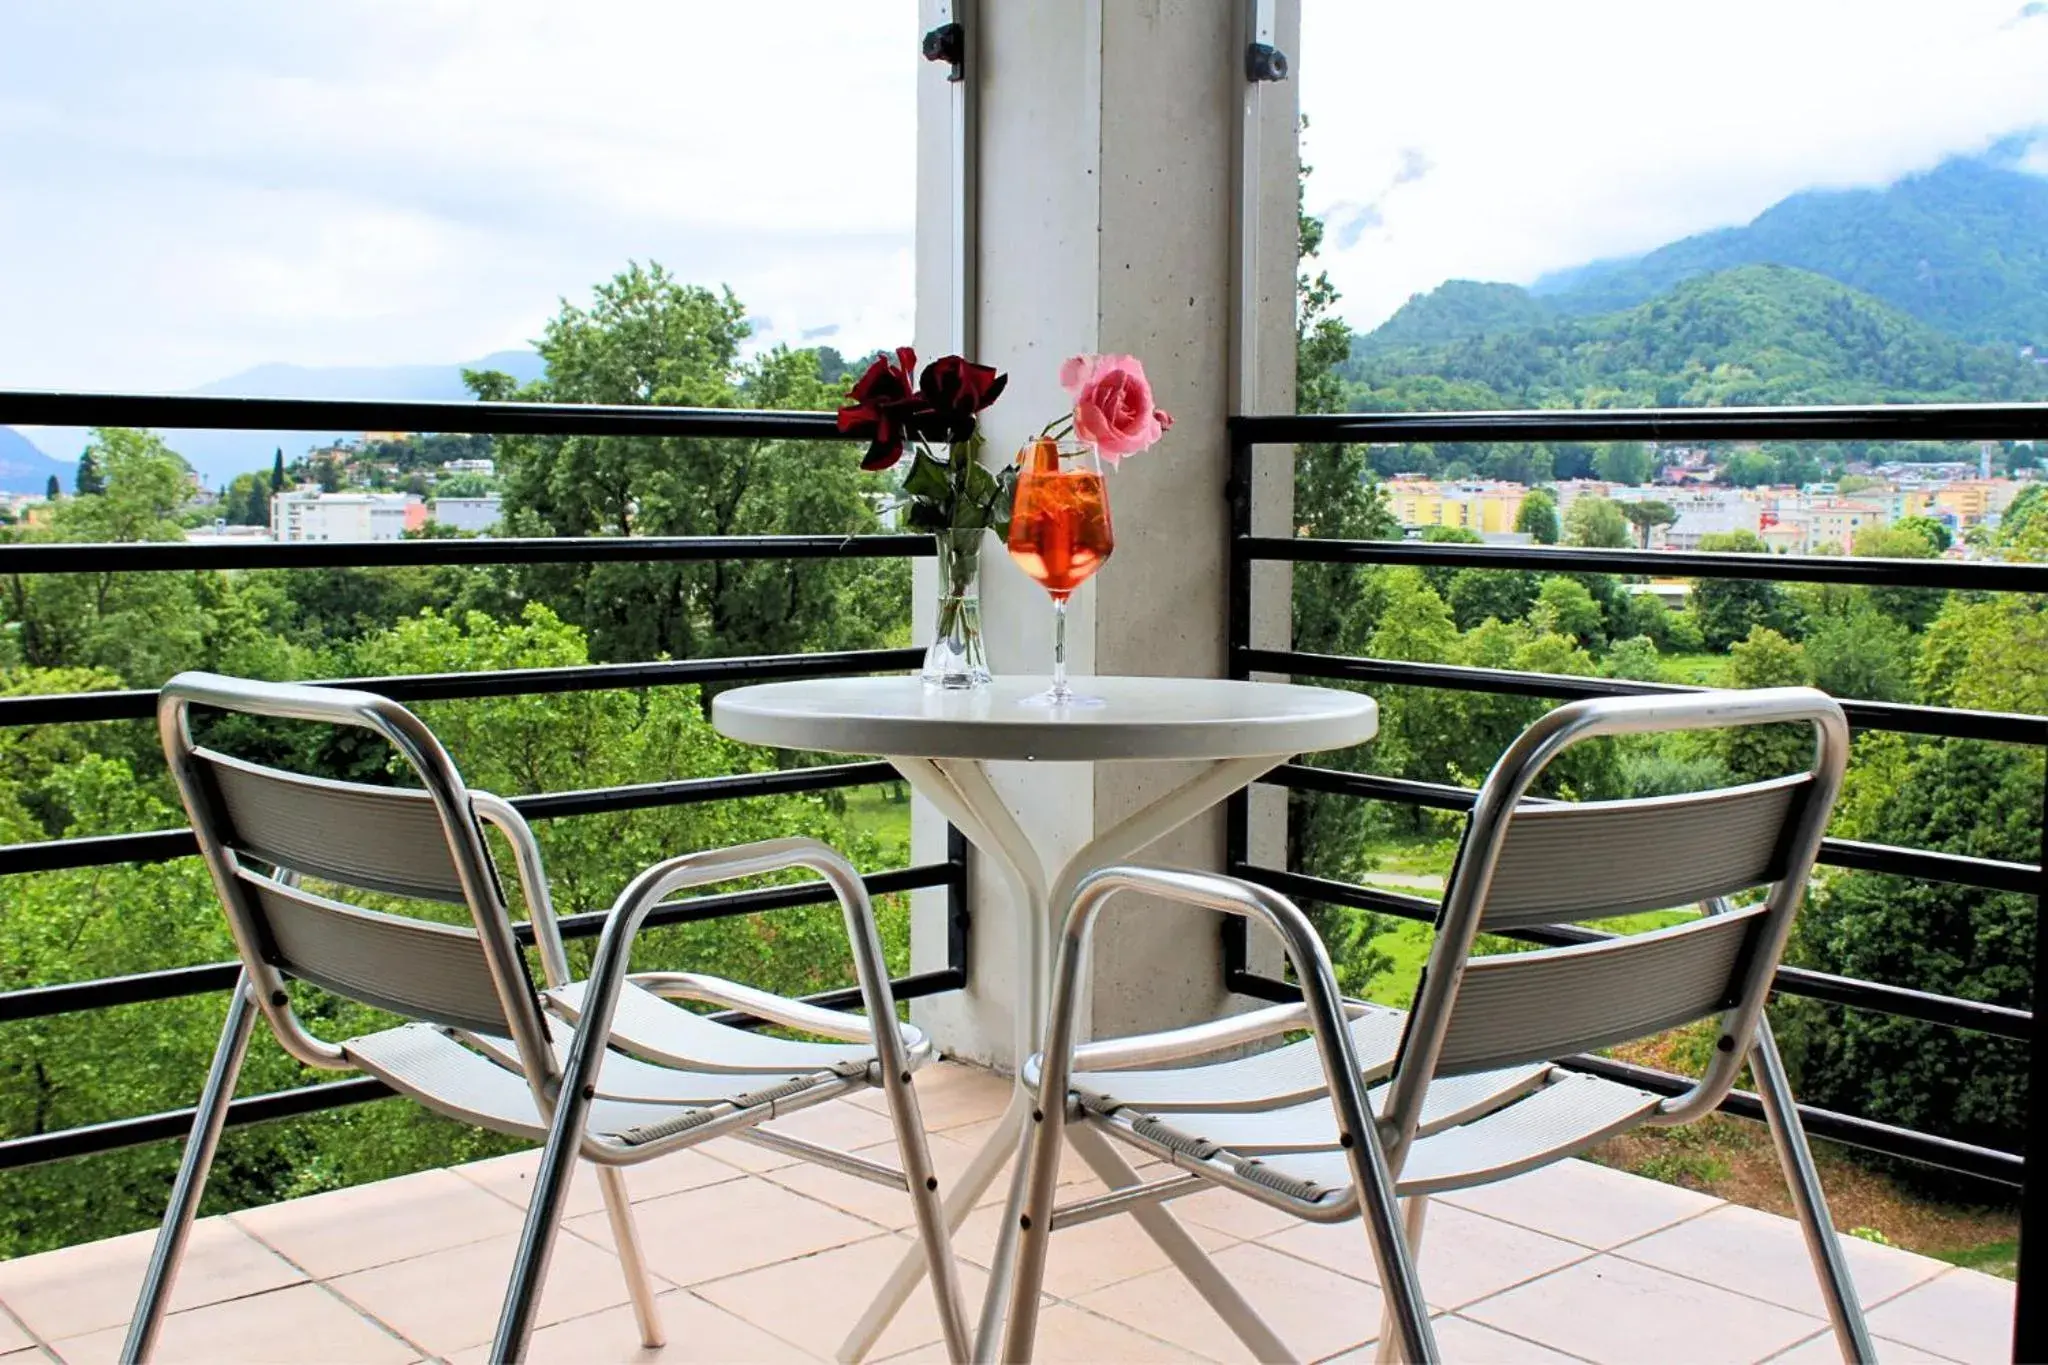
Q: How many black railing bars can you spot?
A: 12